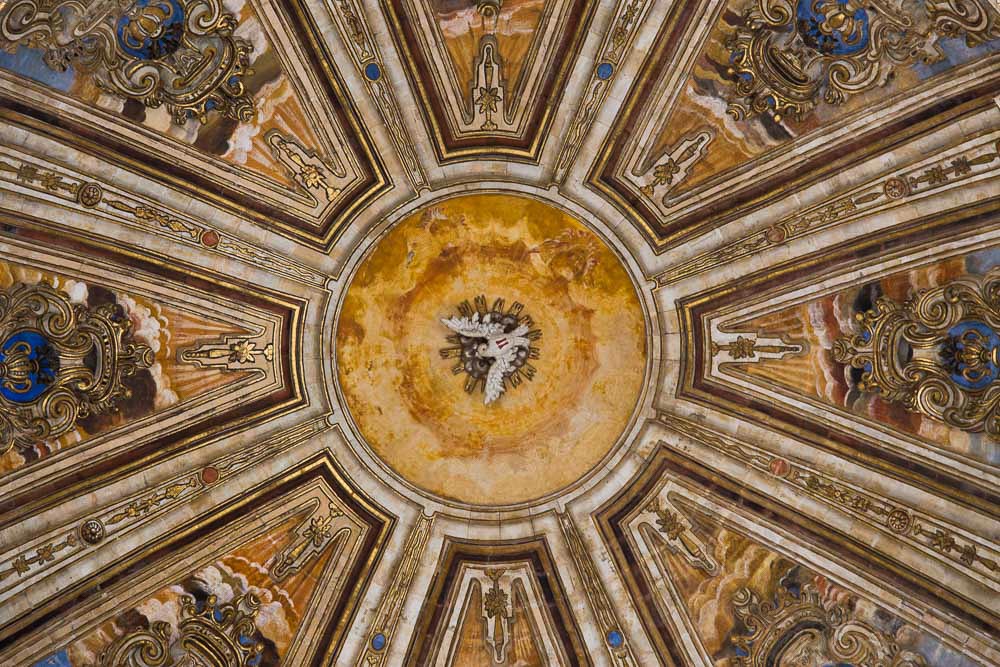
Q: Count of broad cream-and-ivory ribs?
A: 8